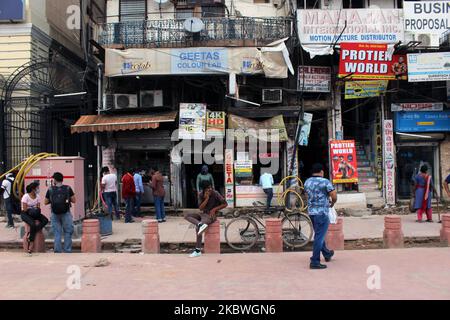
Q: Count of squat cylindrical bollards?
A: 8